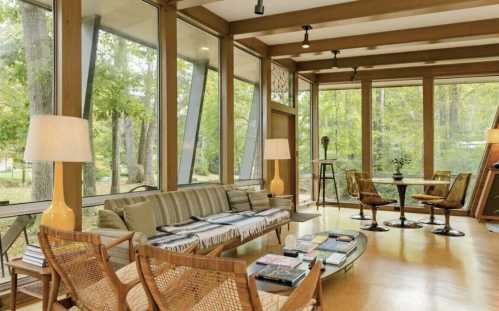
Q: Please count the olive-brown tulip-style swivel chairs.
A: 4